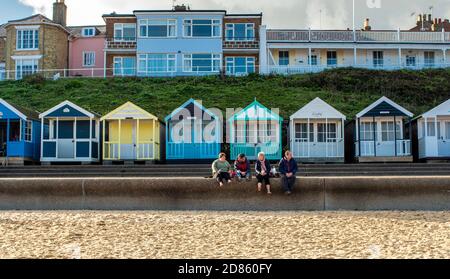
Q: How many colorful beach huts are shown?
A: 8